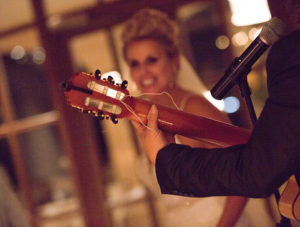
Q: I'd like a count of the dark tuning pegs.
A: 6